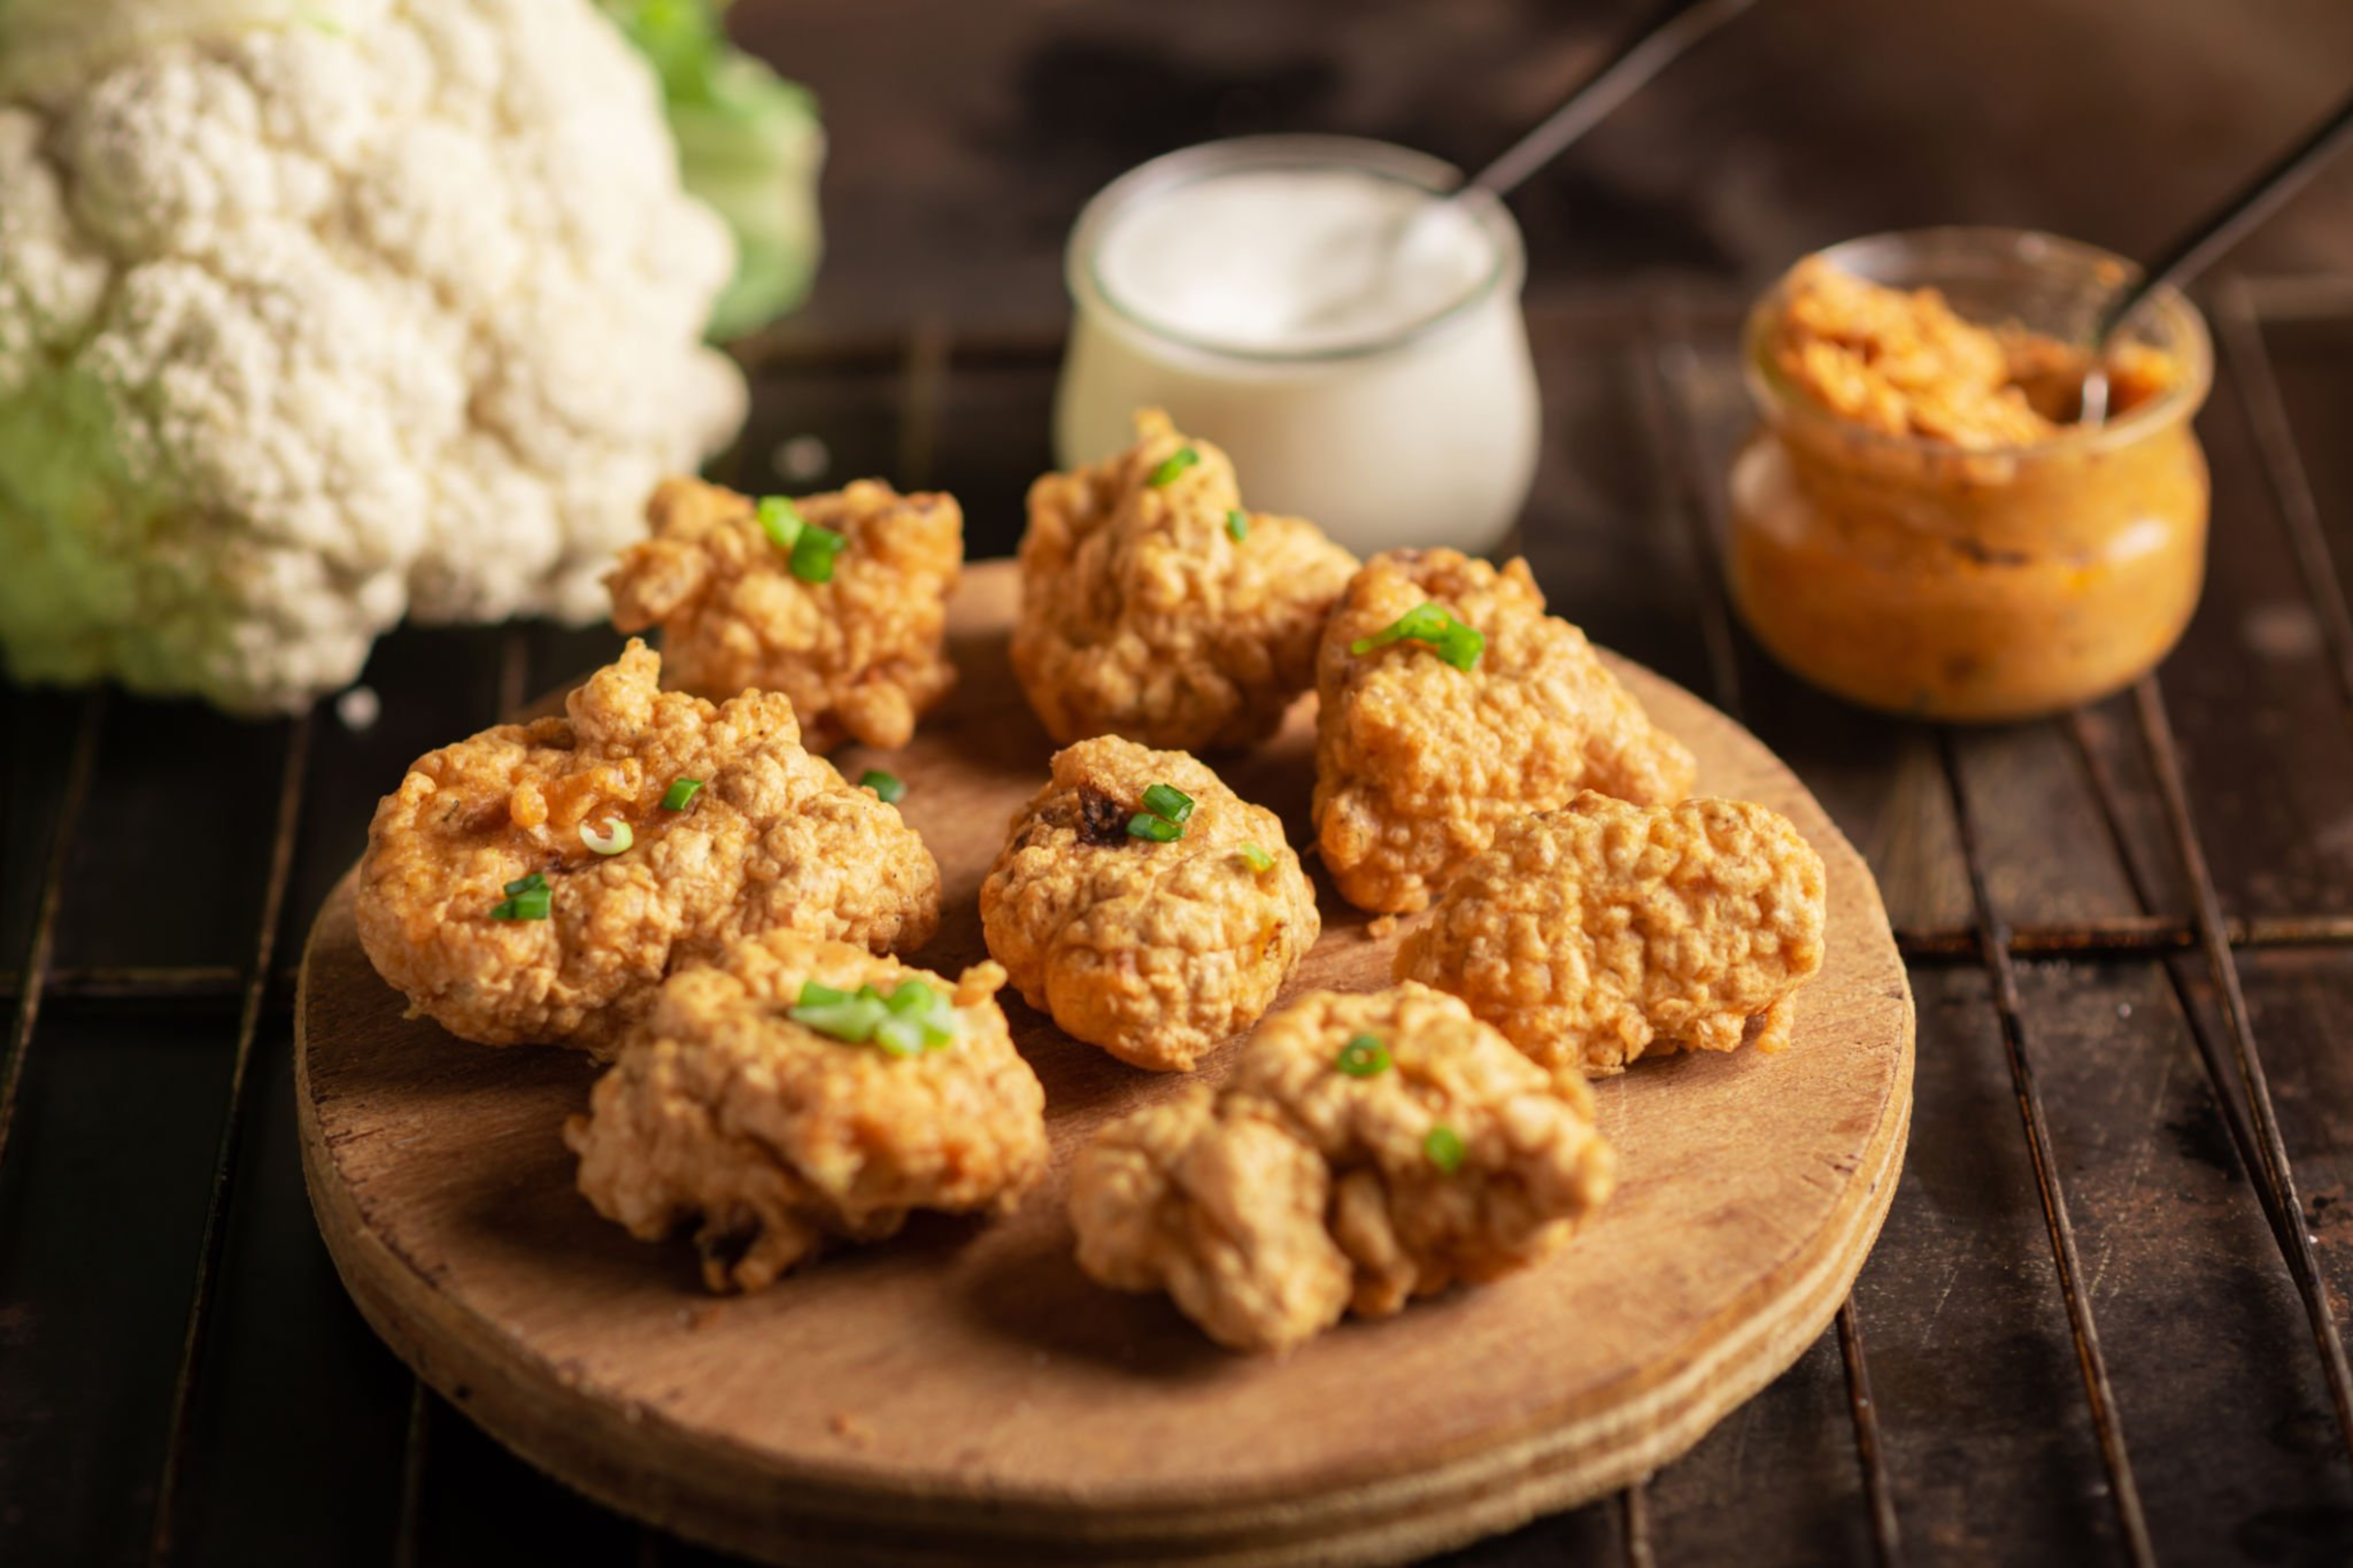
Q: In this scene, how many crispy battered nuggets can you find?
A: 8